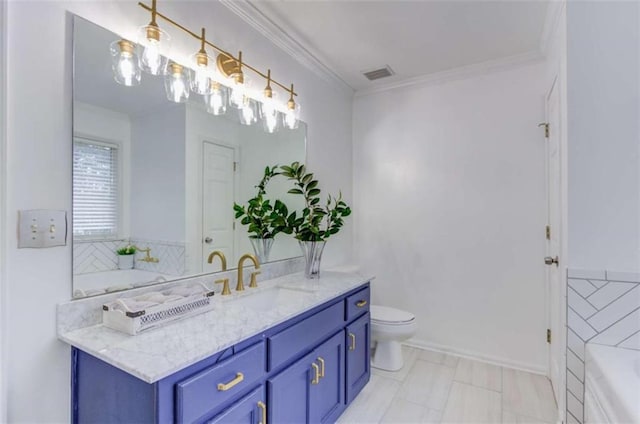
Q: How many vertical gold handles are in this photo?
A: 4